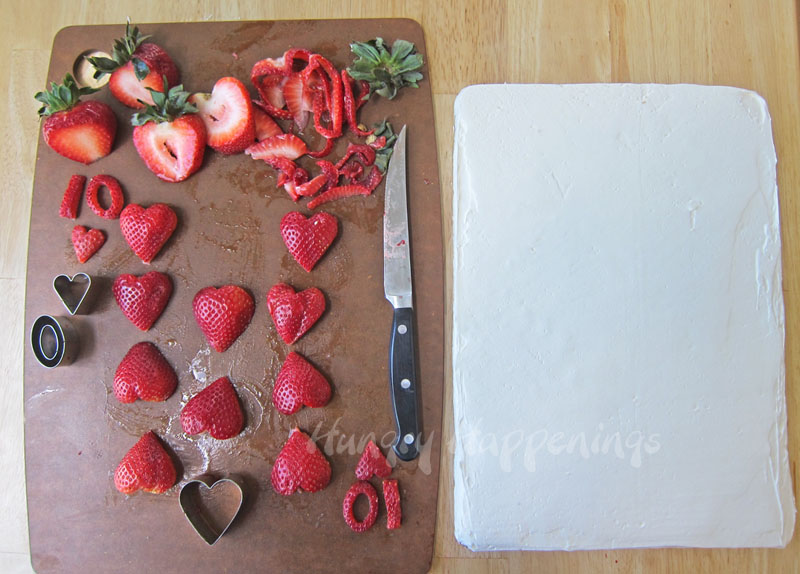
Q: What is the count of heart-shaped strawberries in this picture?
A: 12